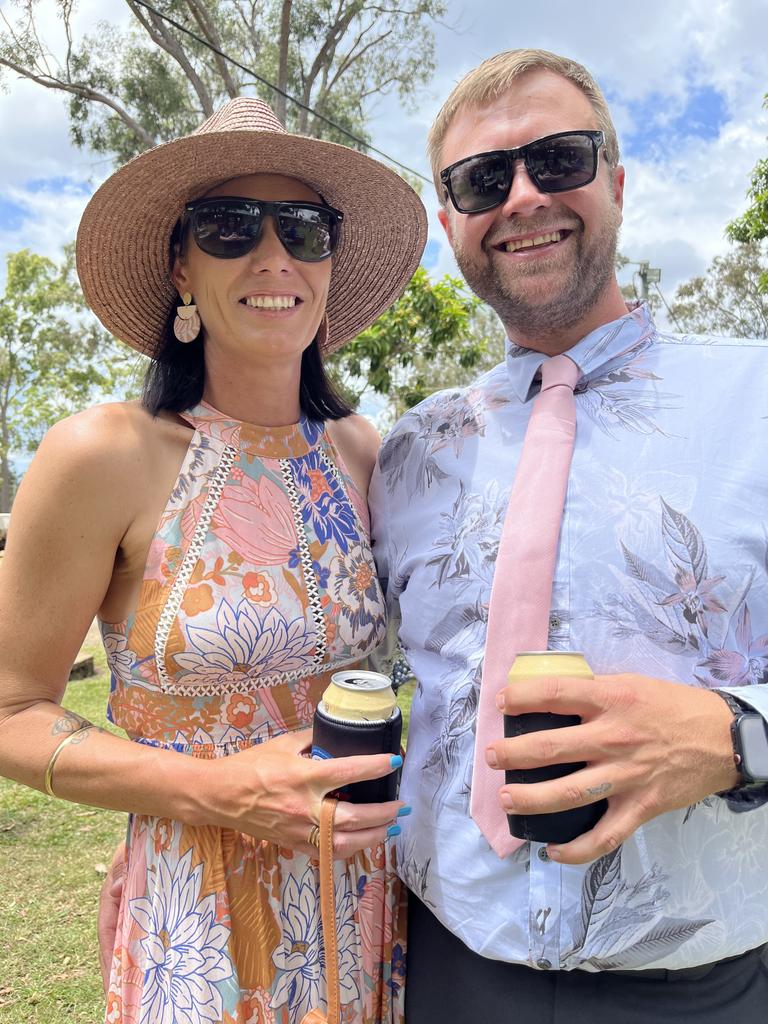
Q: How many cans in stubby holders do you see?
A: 2